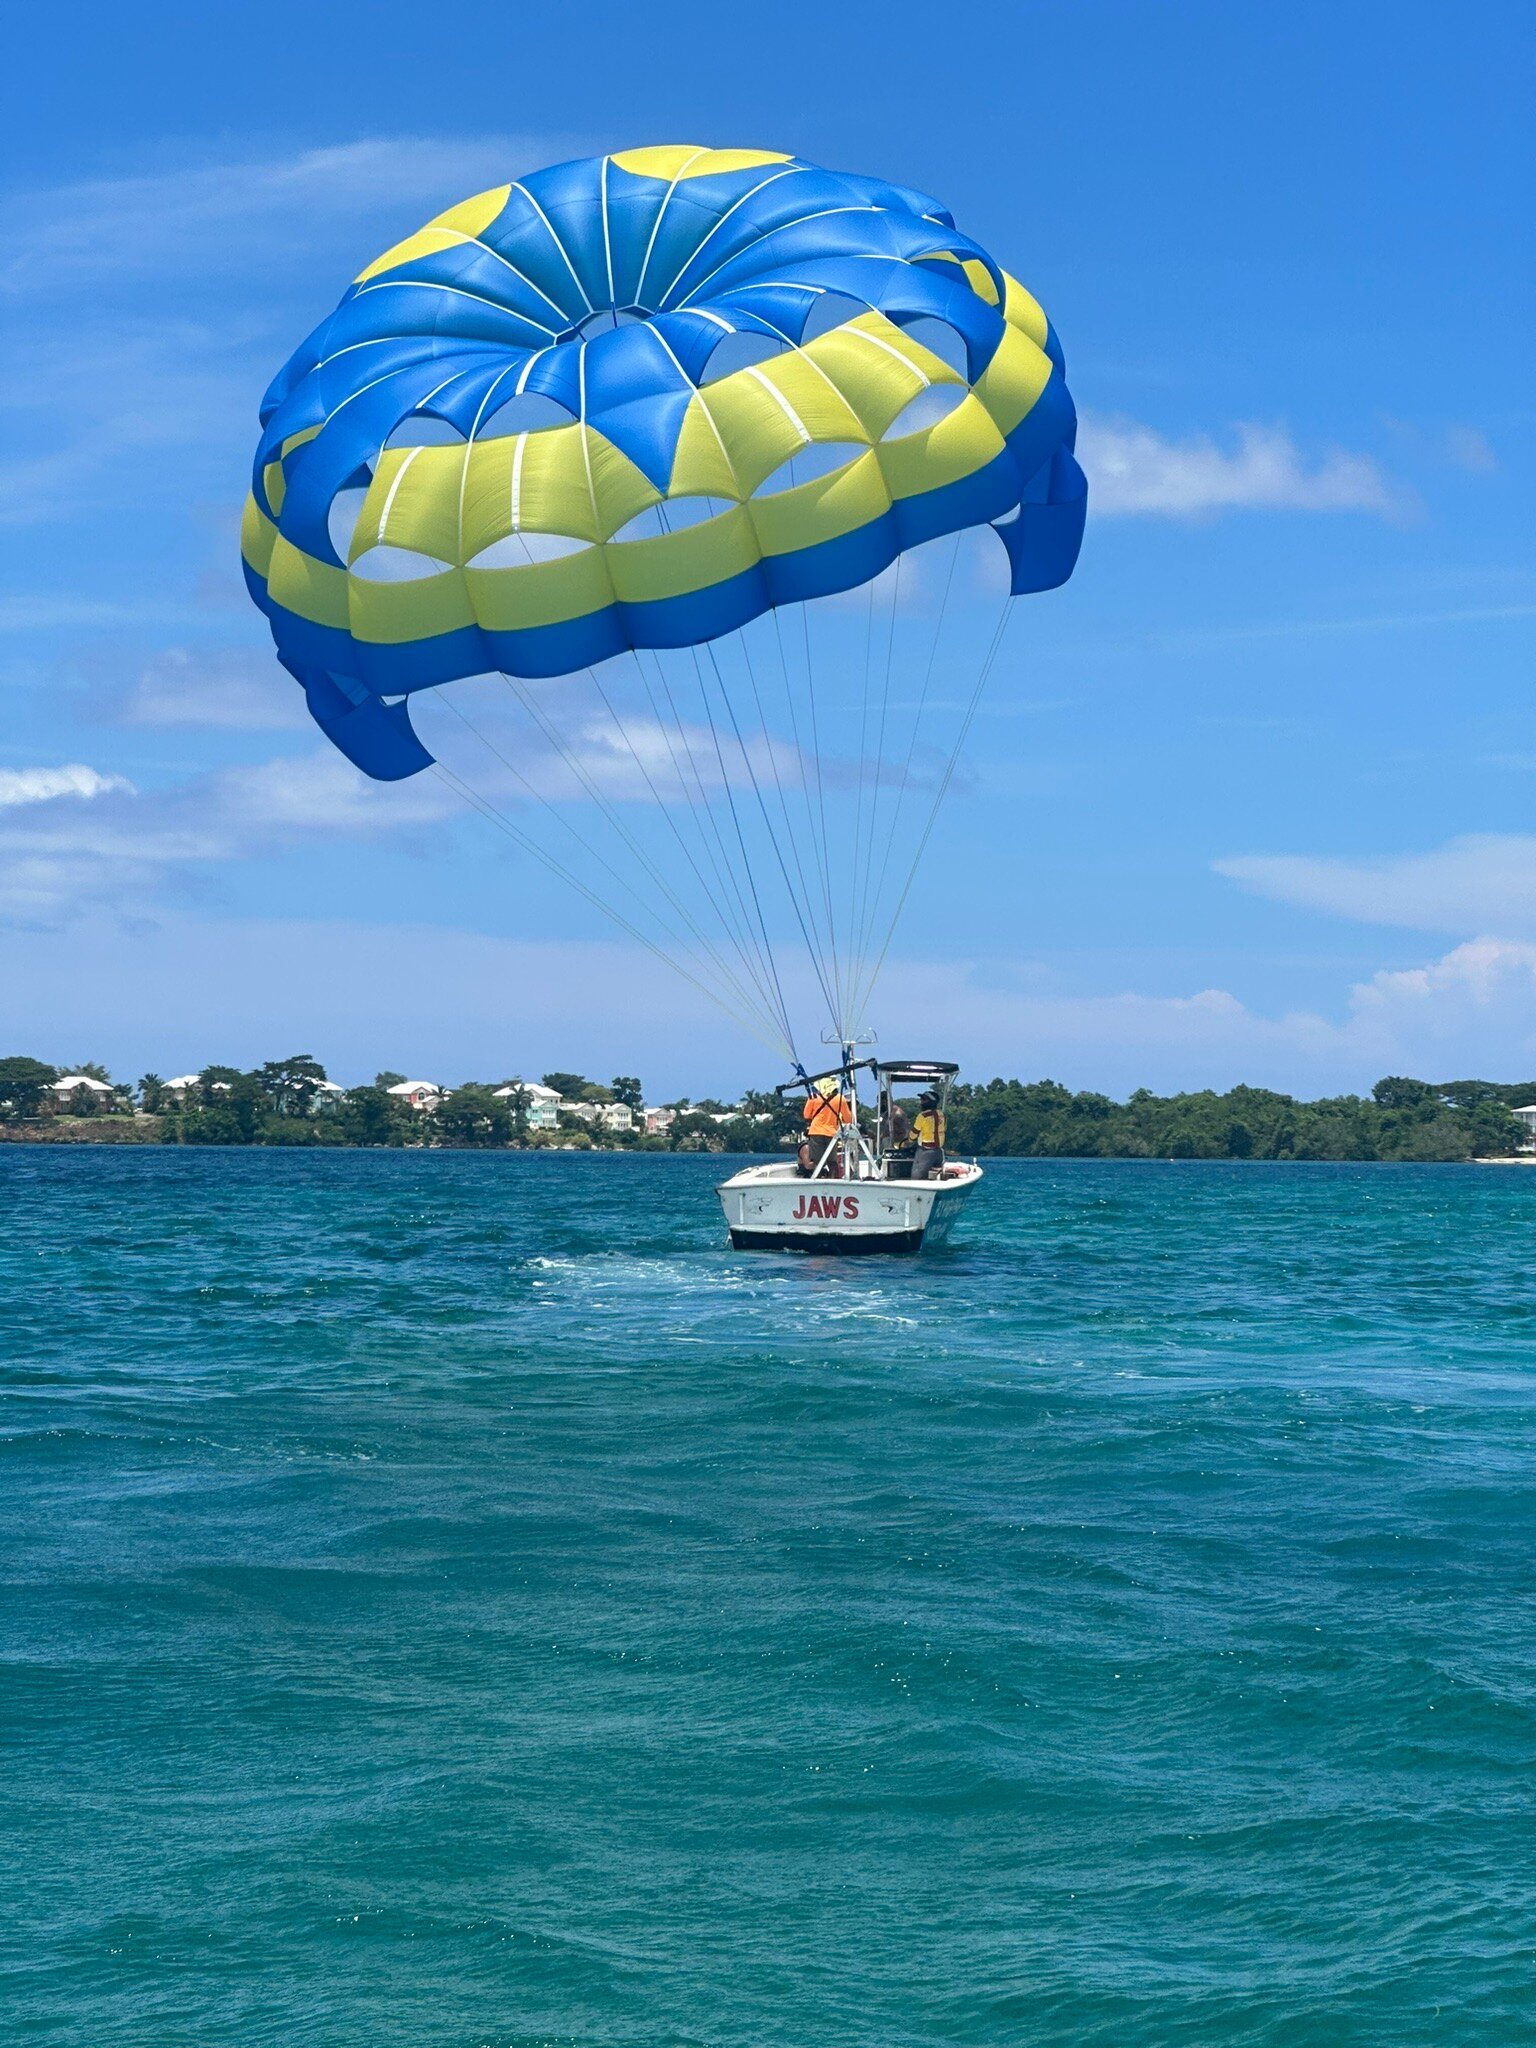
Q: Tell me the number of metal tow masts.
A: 1